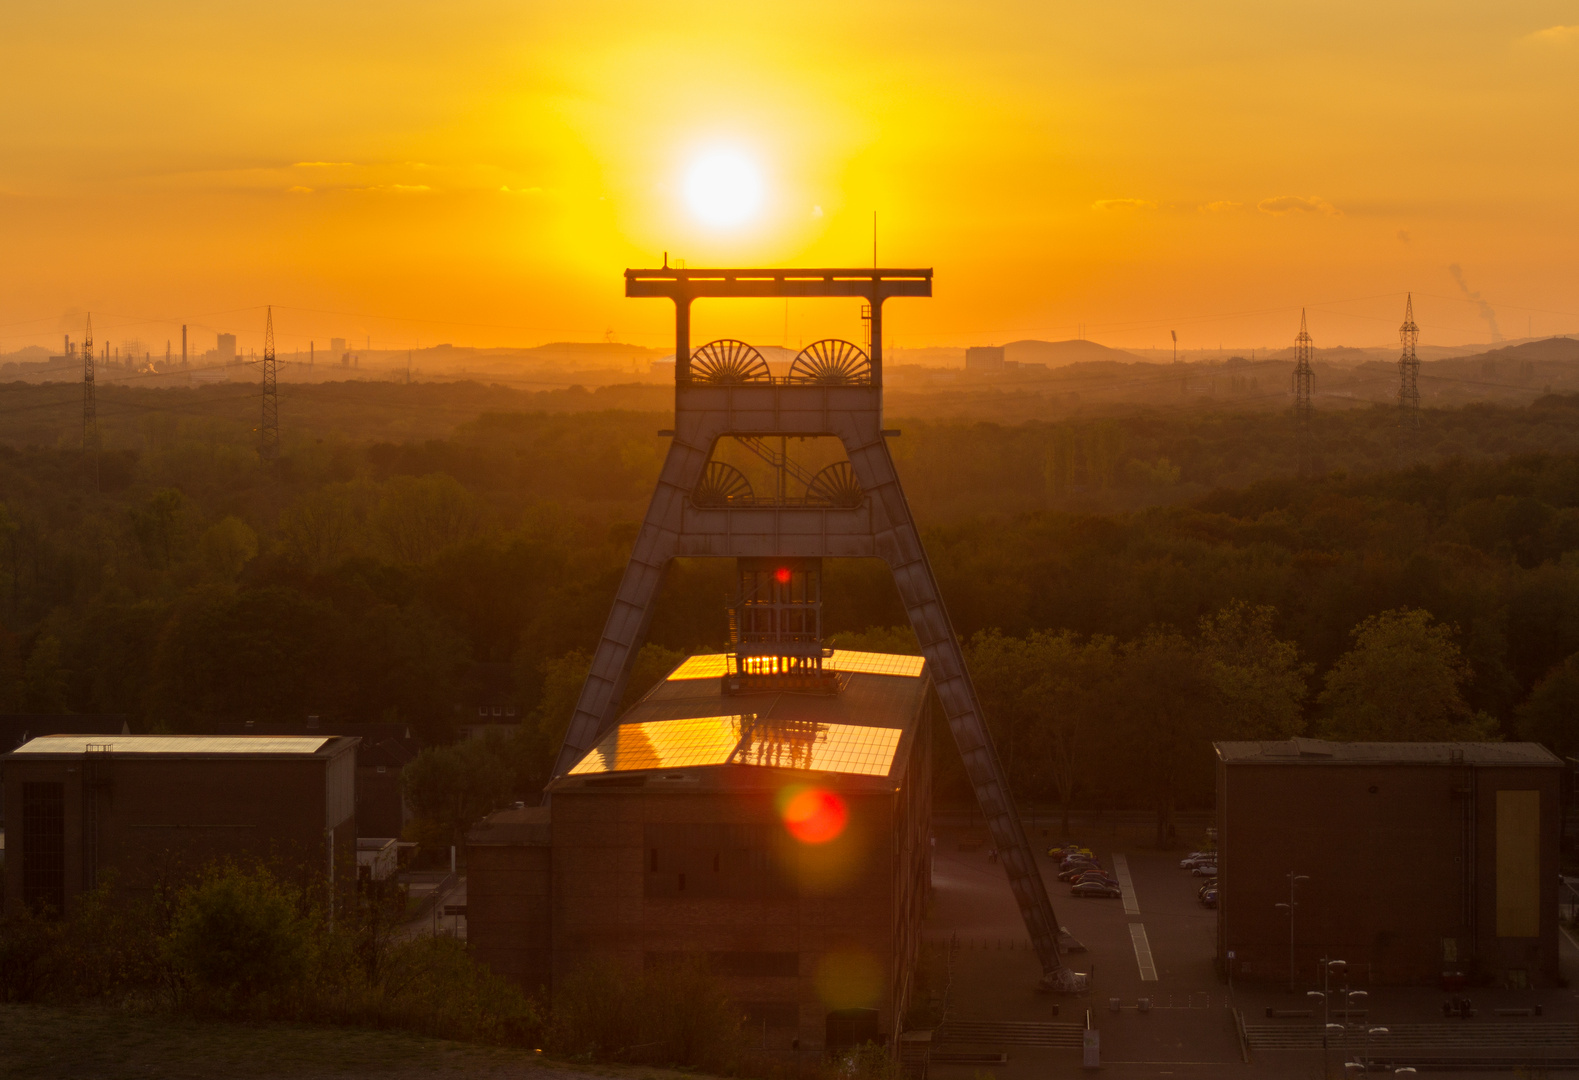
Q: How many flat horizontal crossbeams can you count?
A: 3